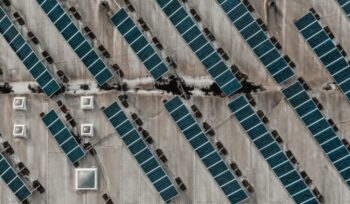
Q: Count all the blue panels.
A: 13